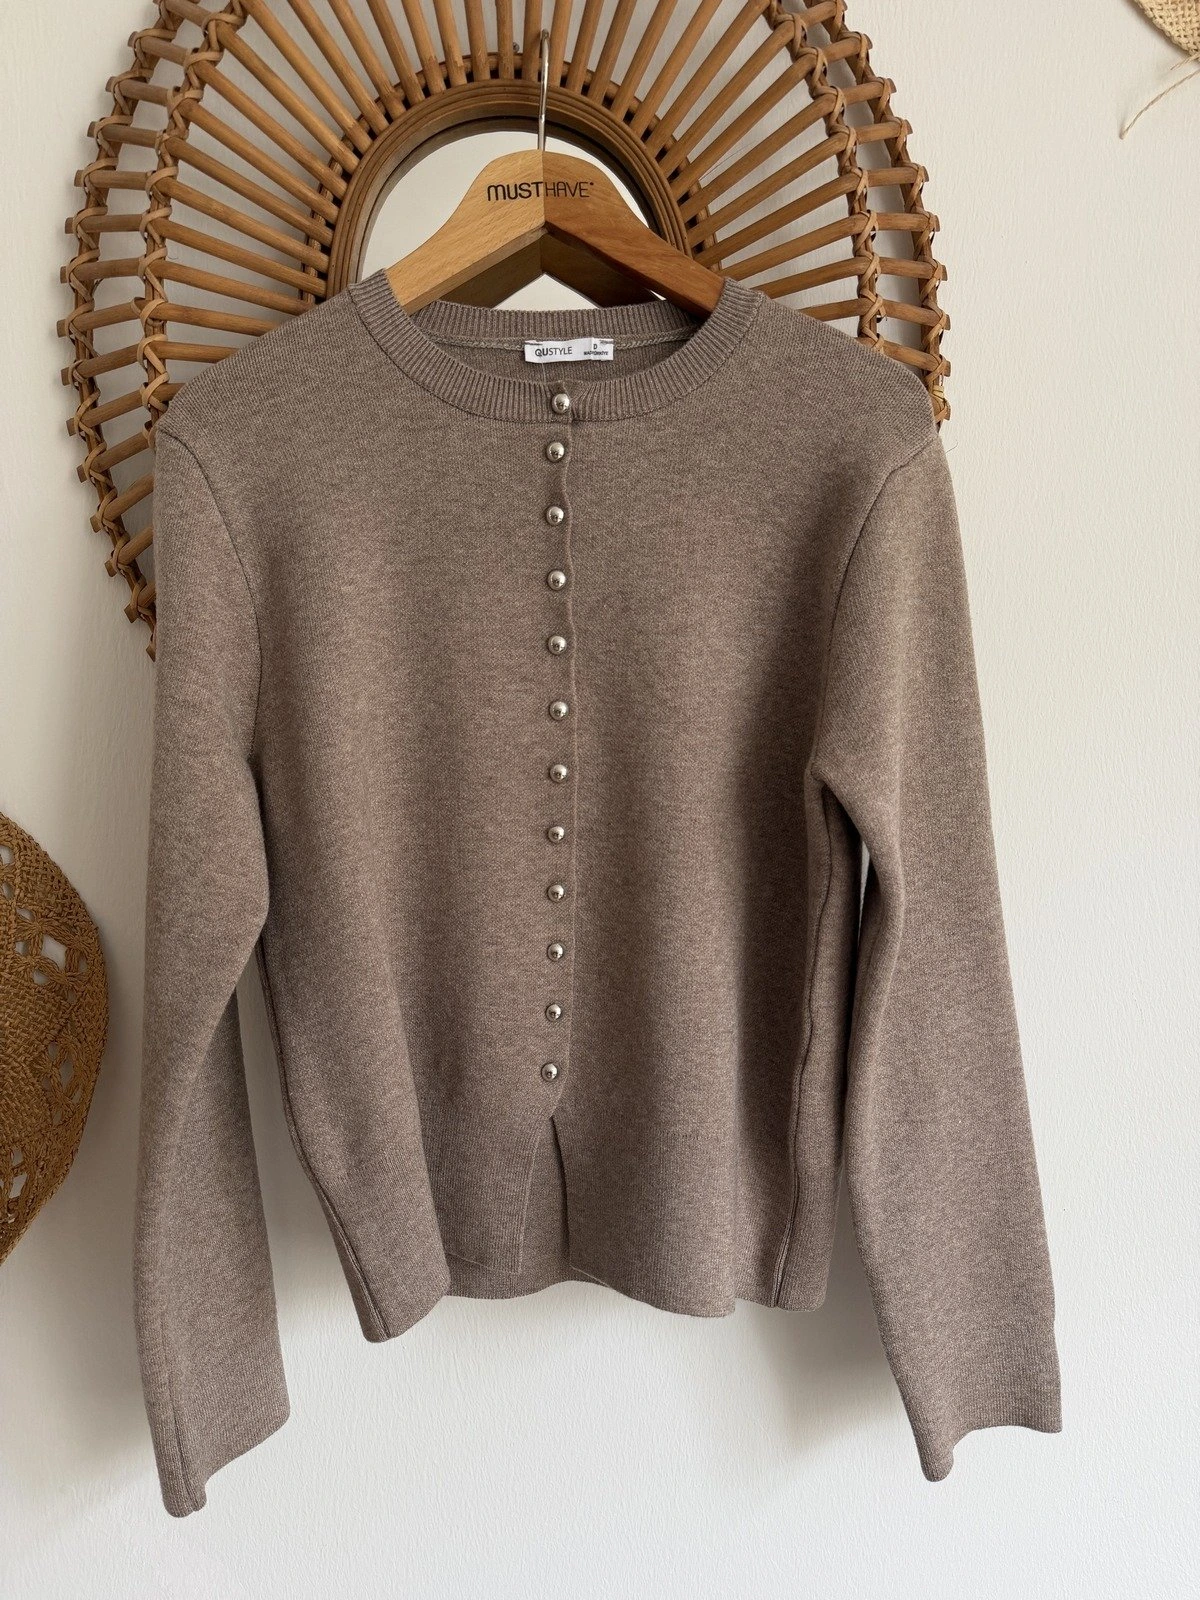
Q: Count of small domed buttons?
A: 12